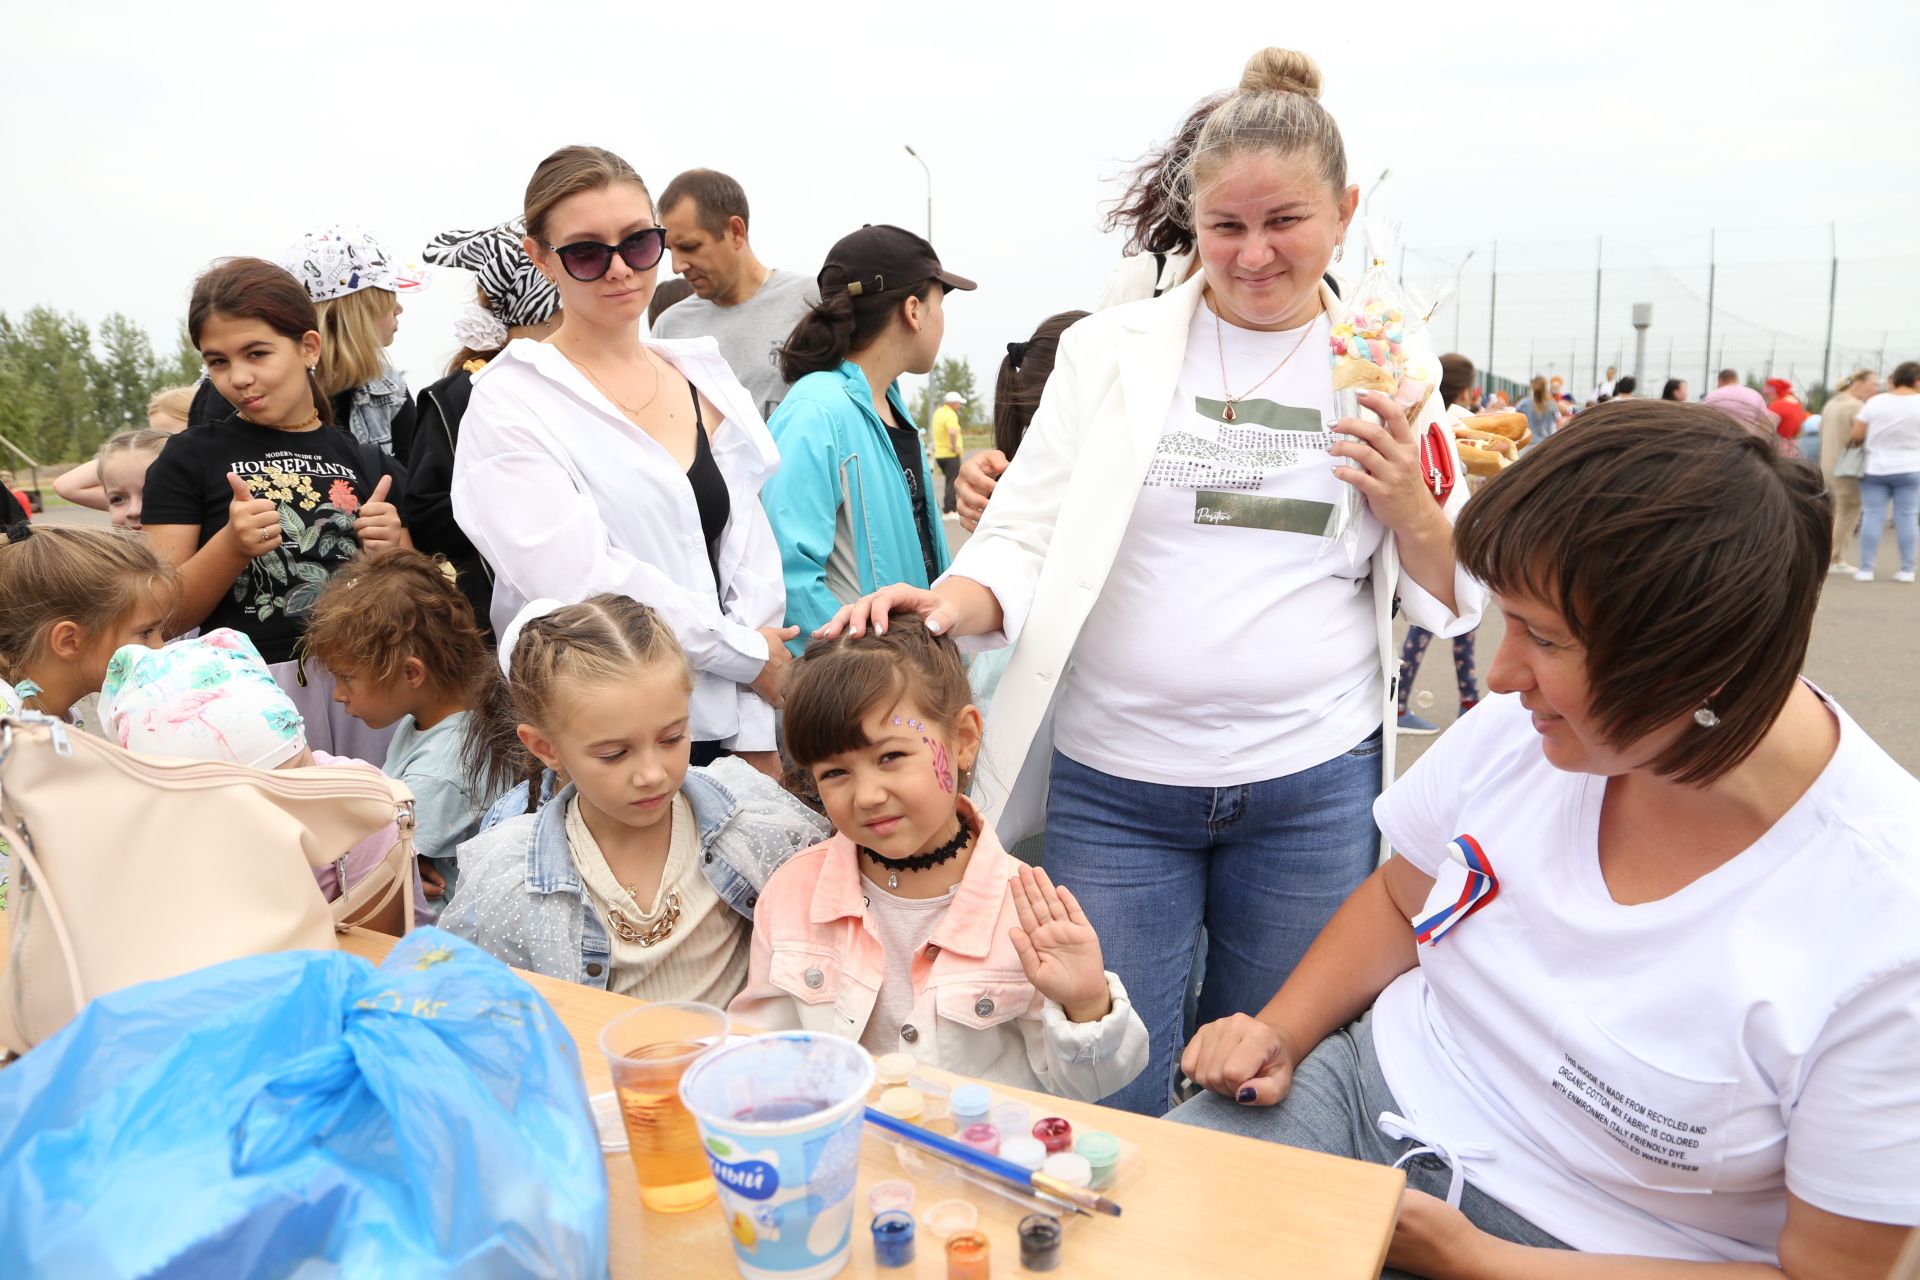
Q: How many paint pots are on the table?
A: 12